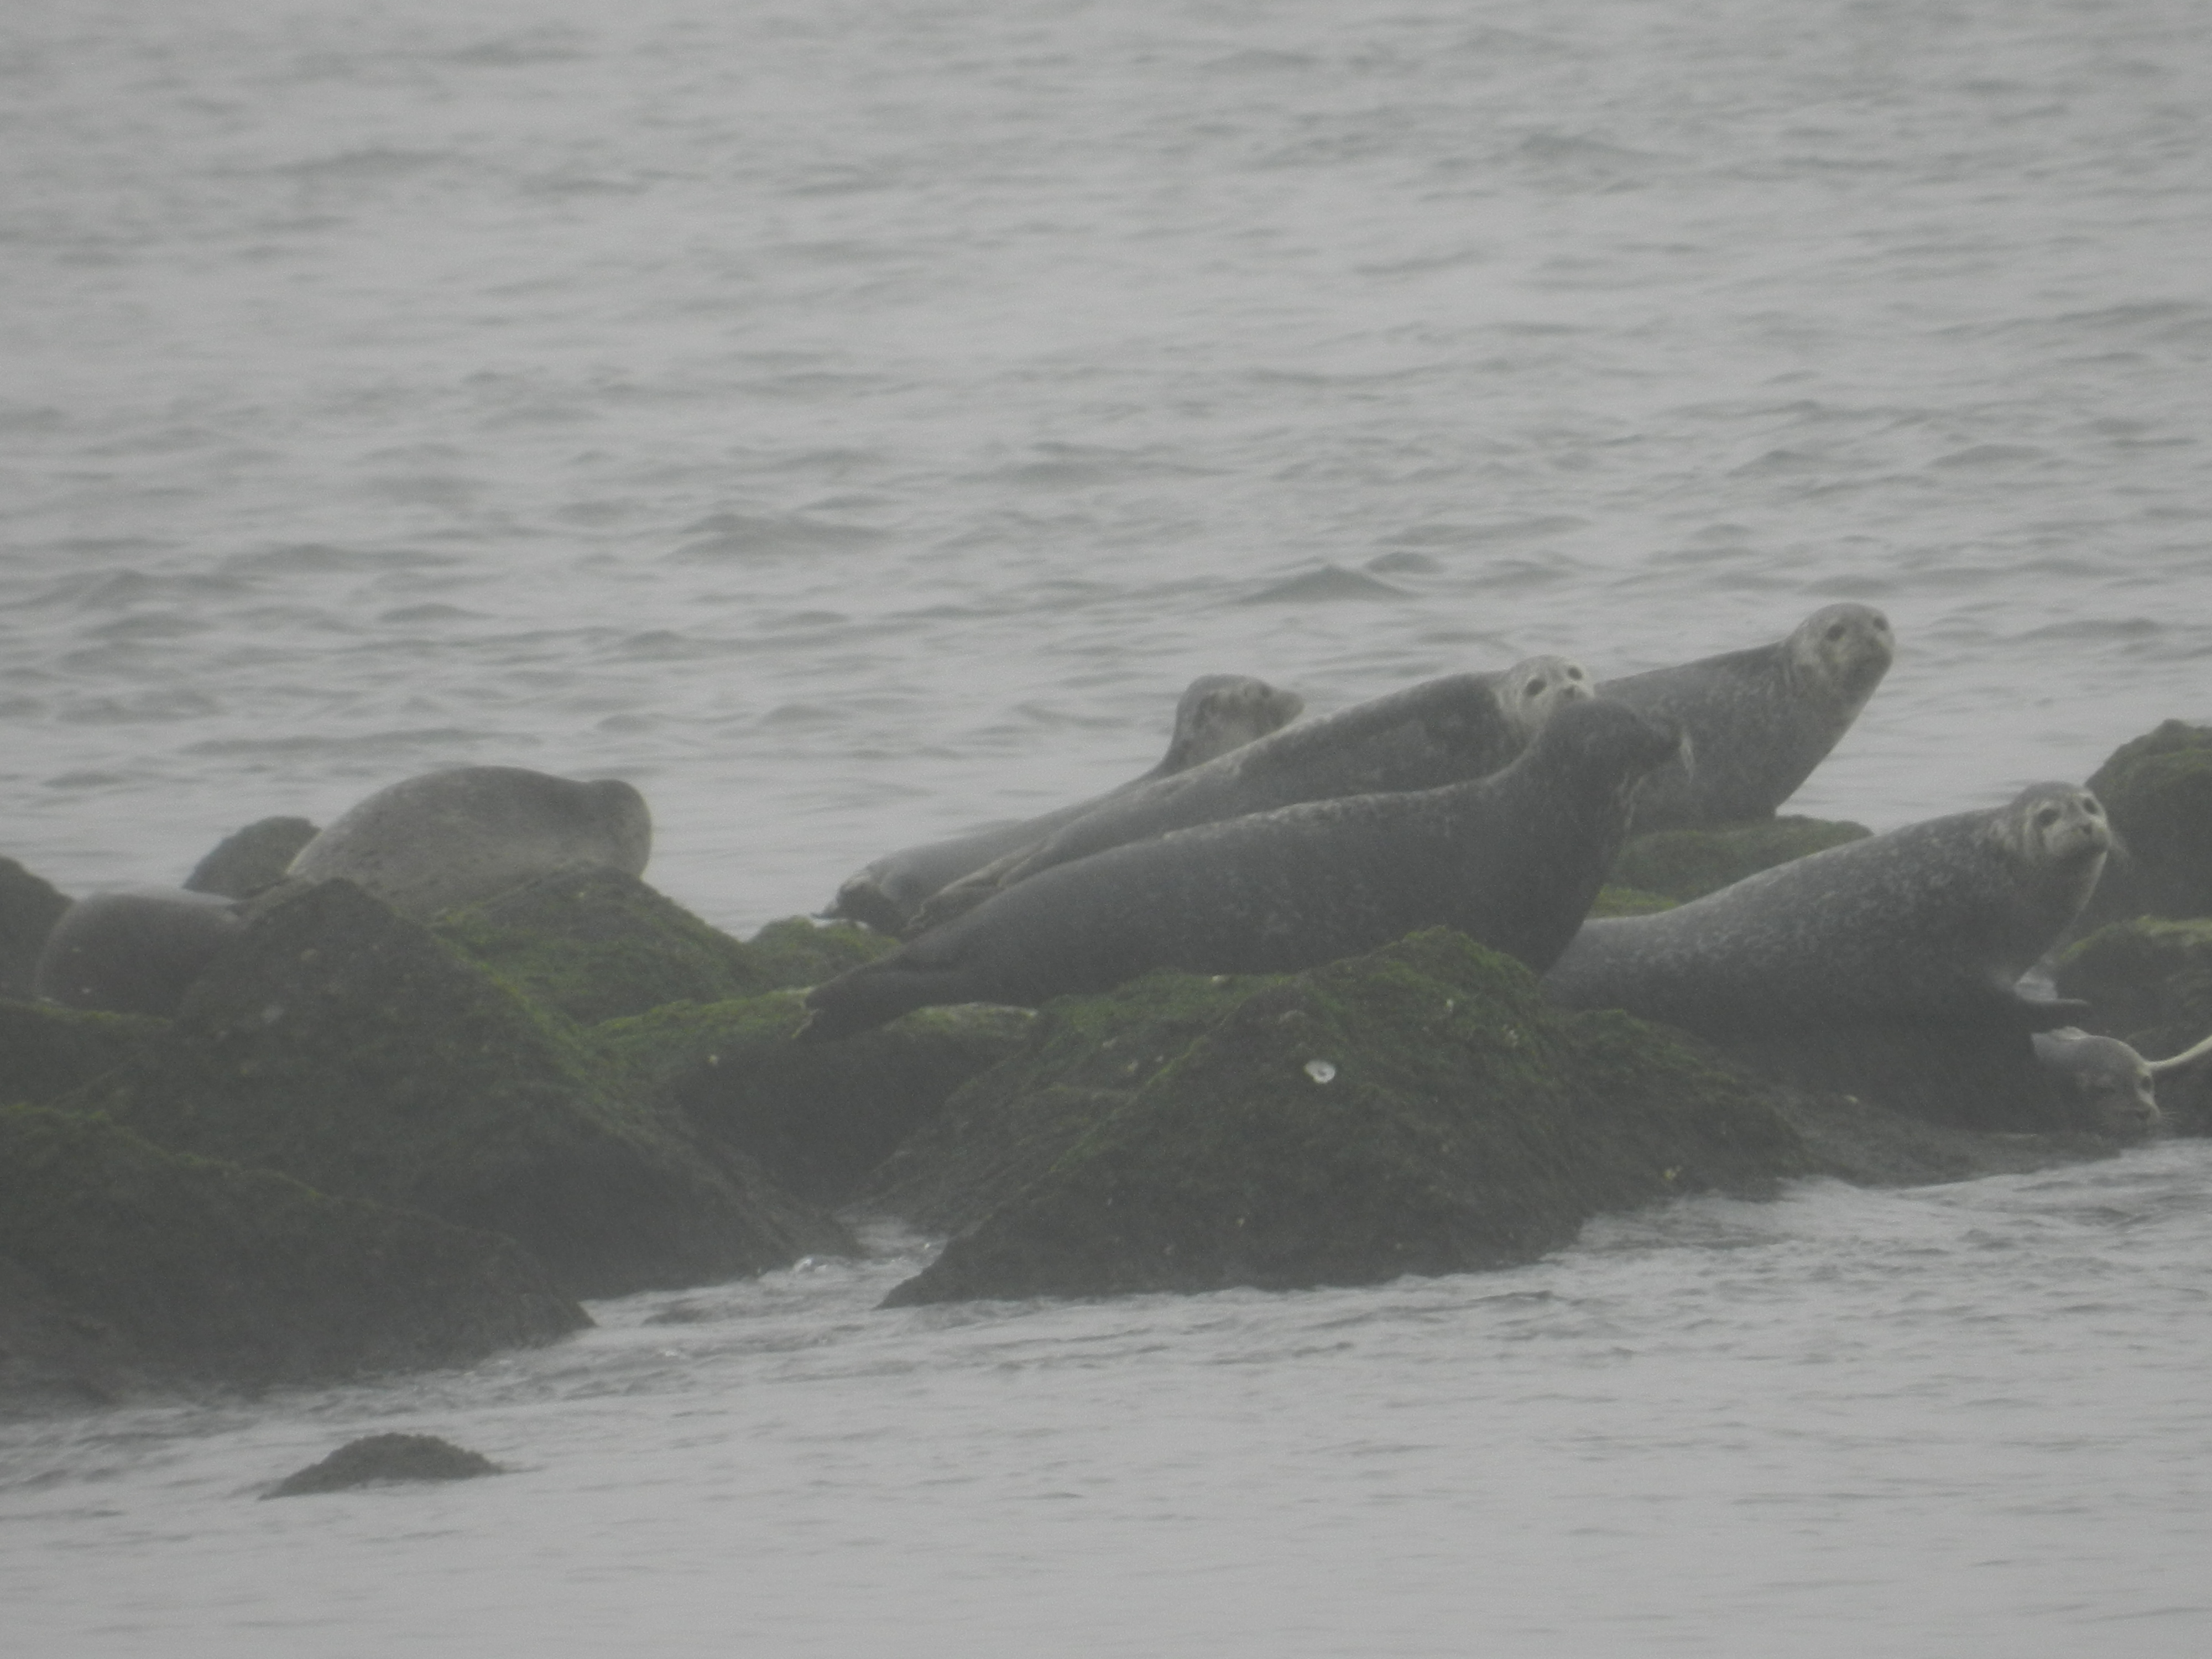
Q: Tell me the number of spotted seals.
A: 8